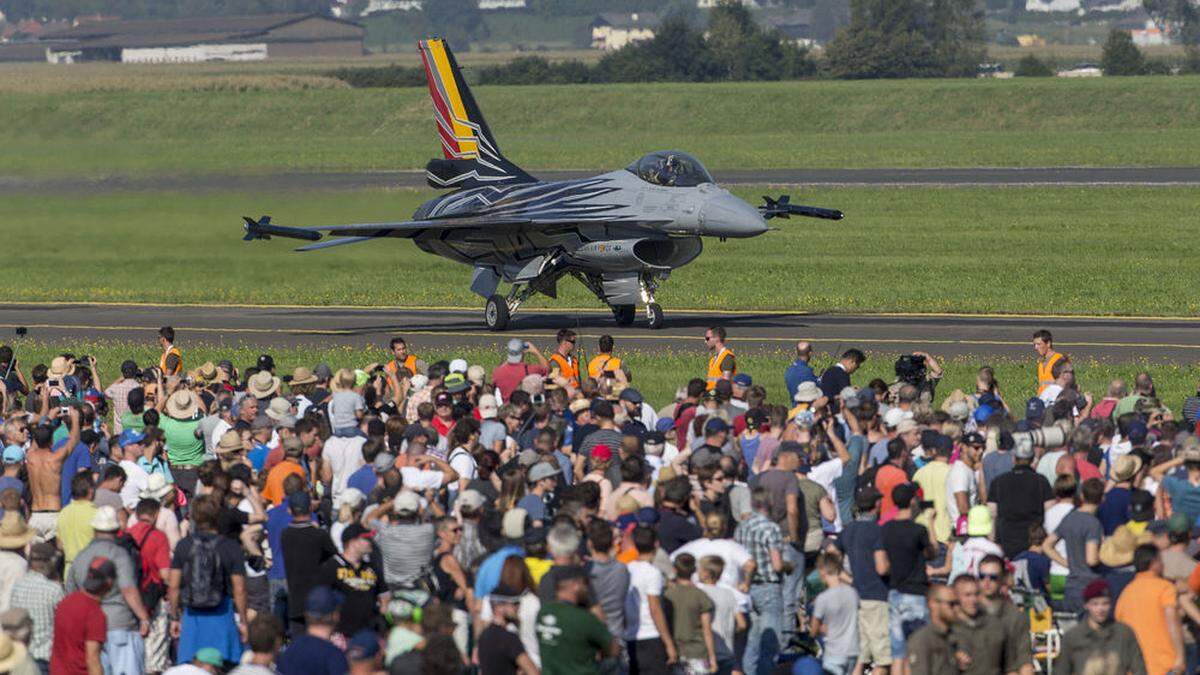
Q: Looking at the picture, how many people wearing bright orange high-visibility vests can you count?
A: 6